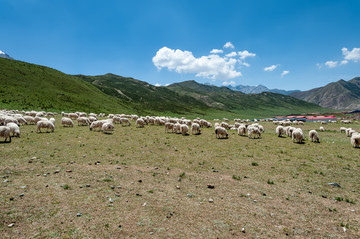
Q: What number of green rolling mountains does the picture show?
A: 3